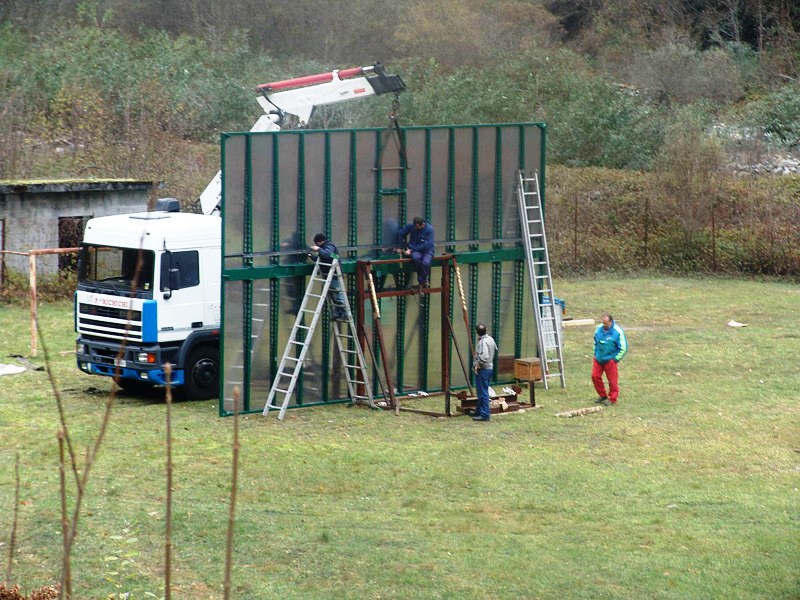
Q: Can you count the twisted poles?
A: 2